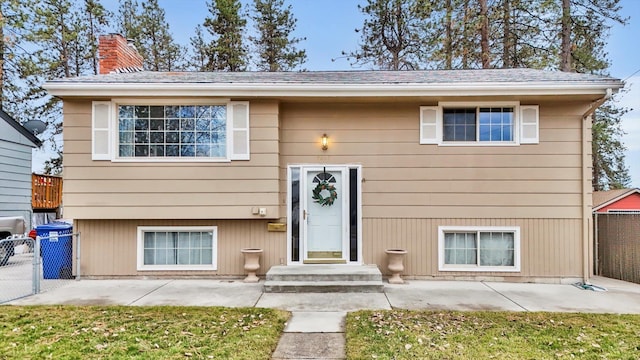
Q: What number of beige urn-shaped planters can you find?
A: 2